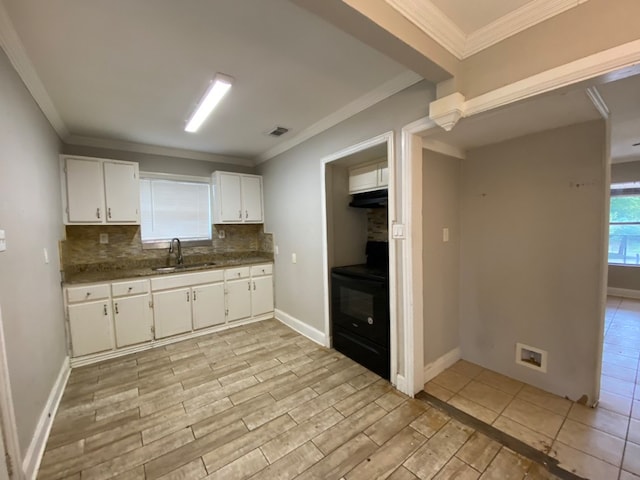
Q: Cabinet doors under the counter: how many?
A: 6